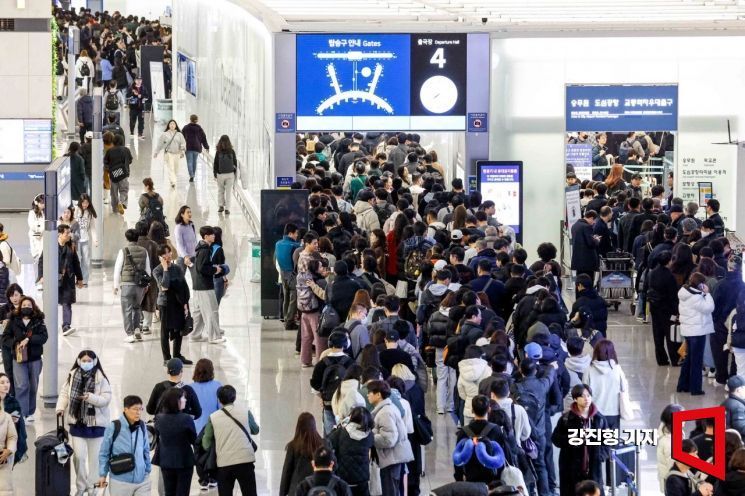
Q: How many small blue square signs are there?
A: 2